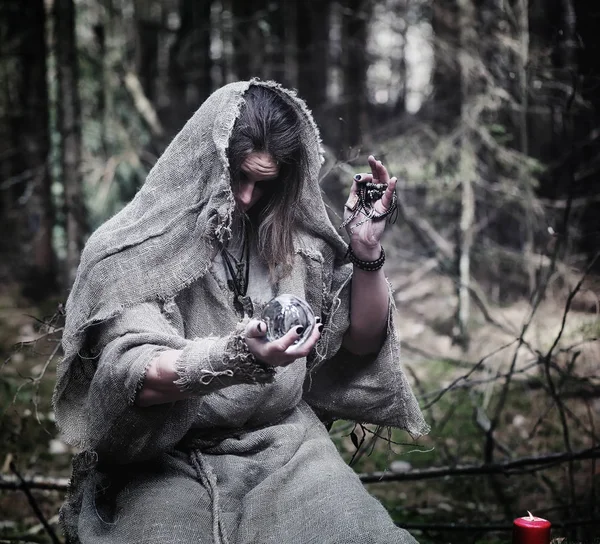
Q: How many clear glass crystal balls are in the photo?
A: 1